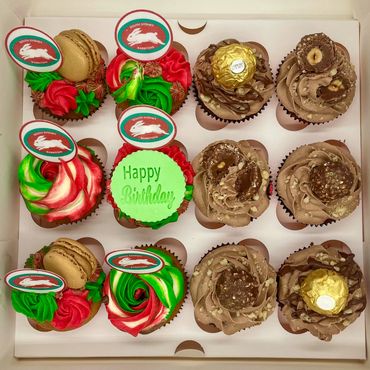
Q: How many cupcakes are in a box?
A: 12